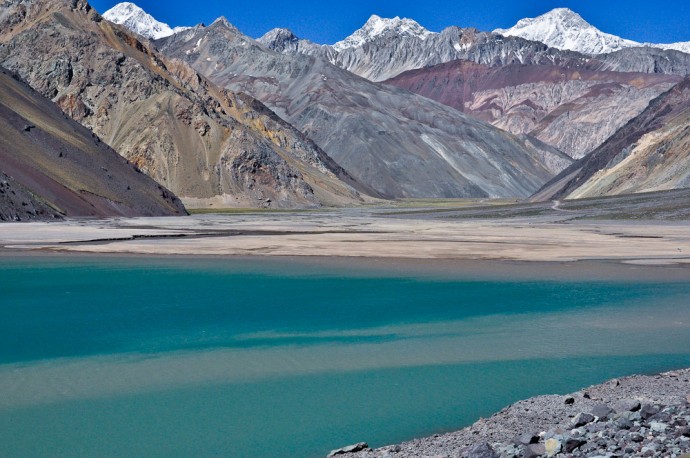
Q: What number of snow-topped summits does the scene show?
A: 3